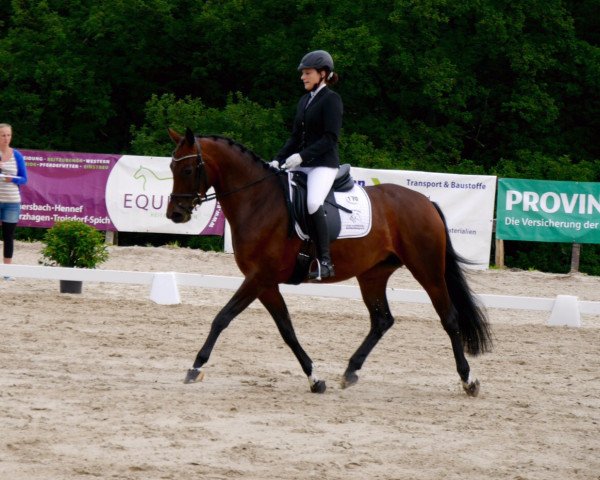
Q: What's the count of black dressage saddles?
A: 1